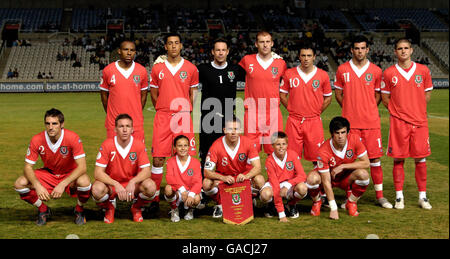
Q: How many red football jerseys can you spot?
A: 12